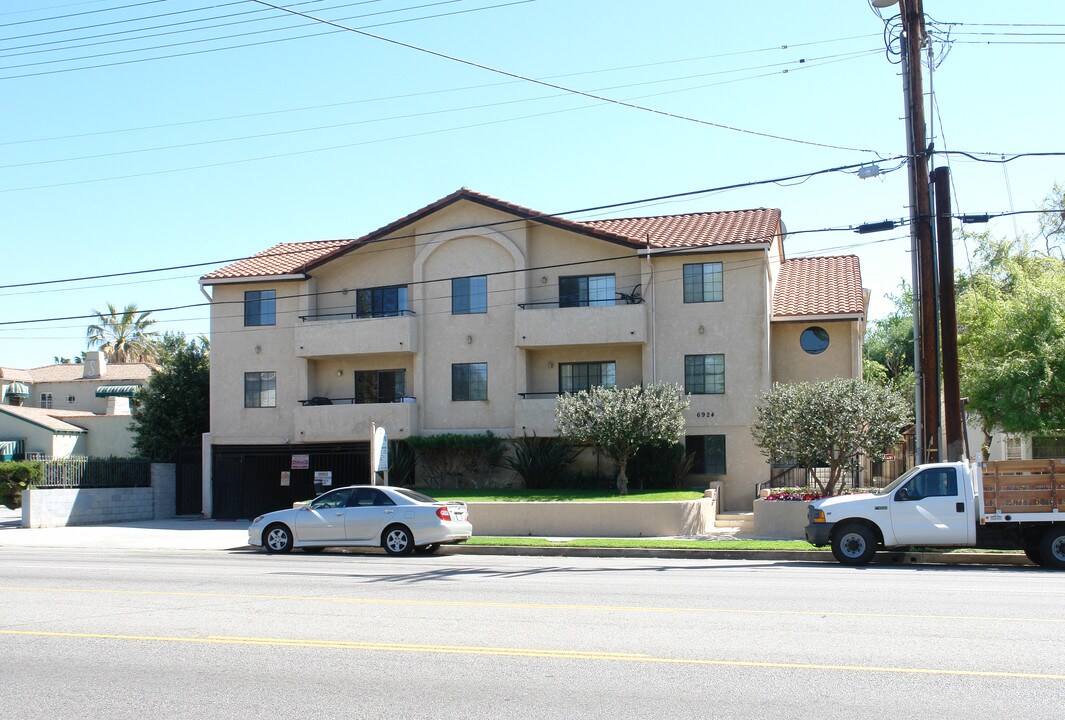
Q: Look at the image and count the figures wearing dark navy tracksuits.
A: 0